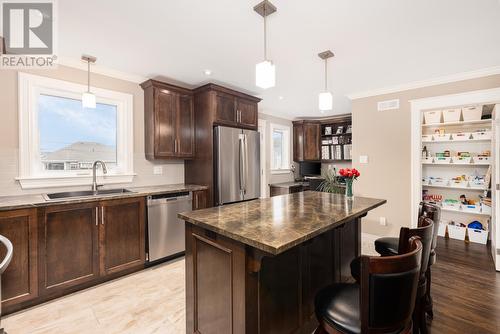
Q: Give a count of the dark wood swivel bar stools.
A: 3